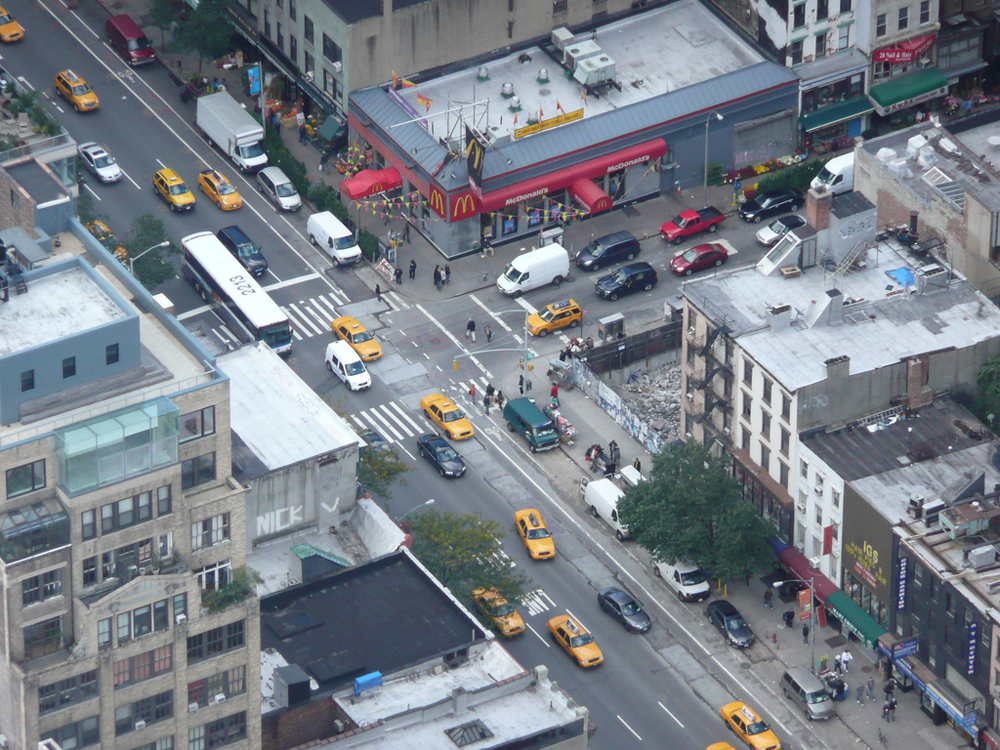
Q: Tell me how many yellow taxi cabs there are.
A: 13